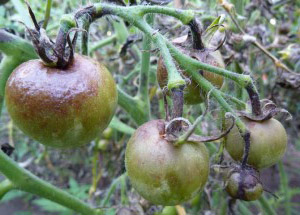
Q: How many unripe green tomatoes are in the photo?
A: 5